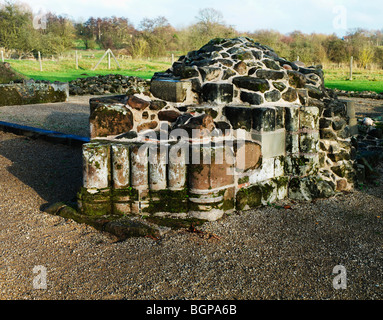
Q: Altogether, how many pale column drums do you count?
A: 5